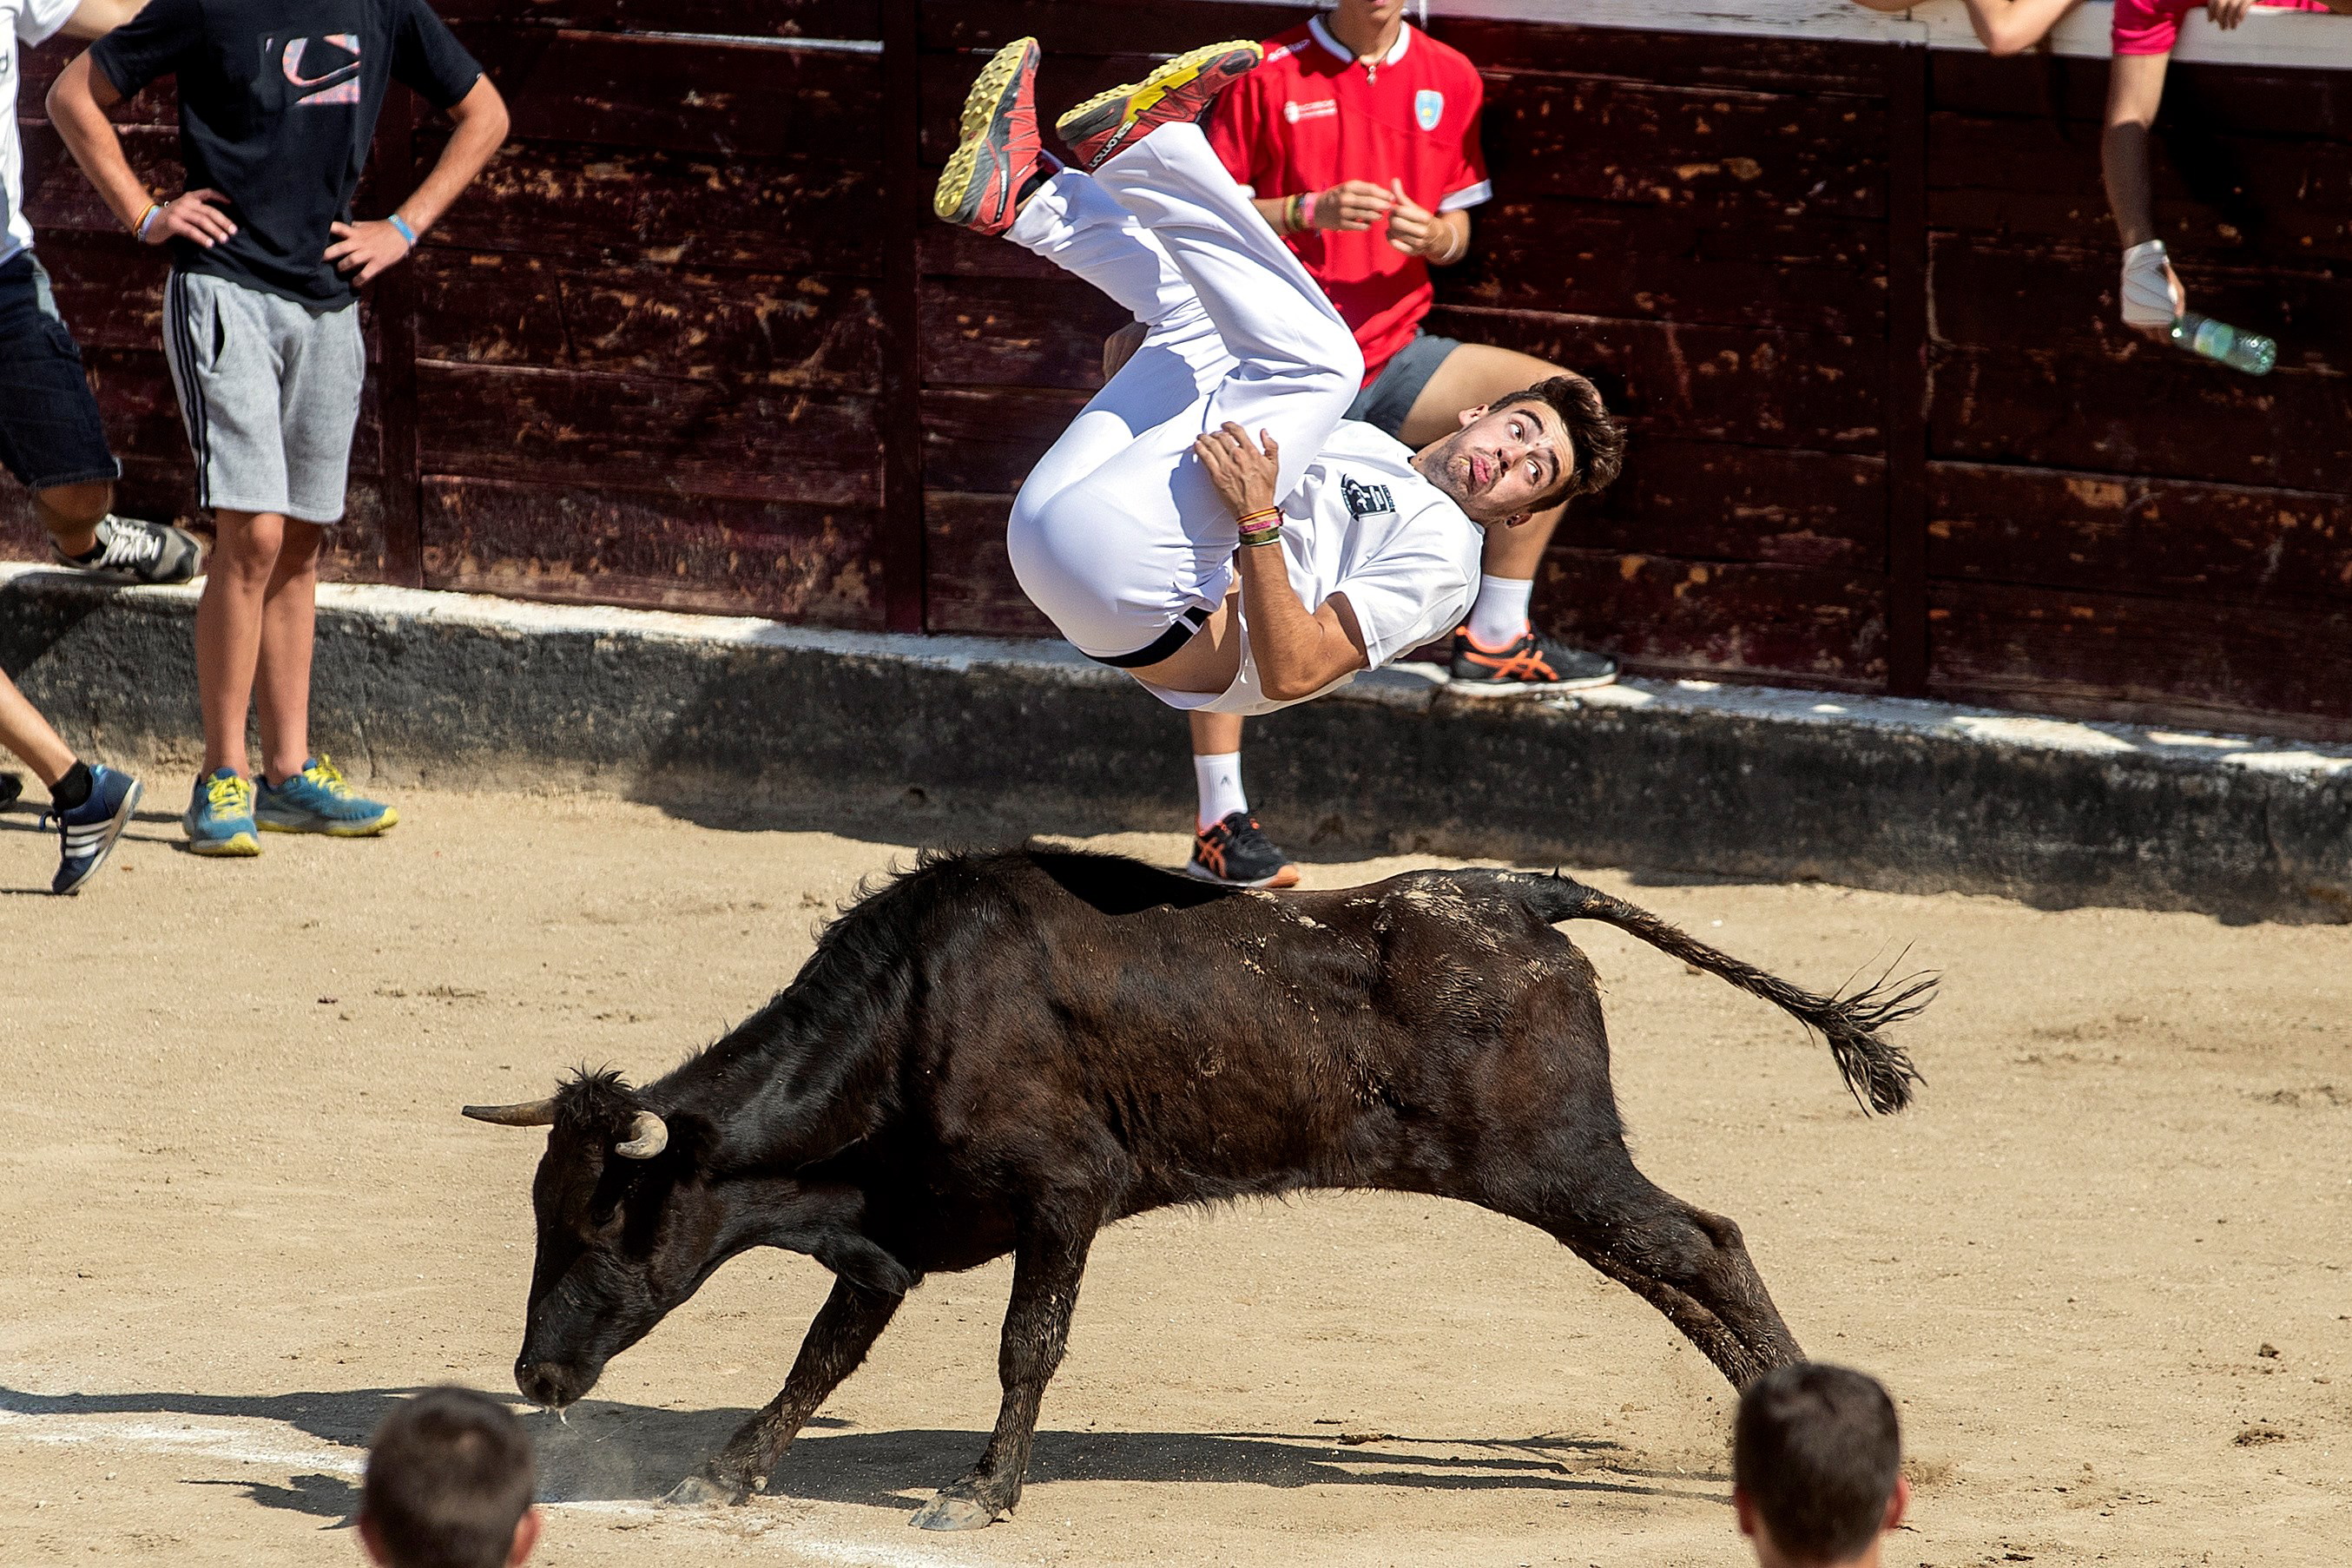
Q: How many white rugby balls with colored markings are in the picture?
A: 0